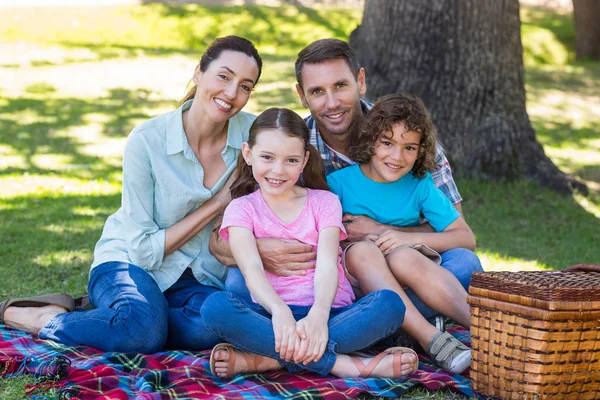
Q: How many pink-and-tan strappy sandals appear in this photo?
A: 2